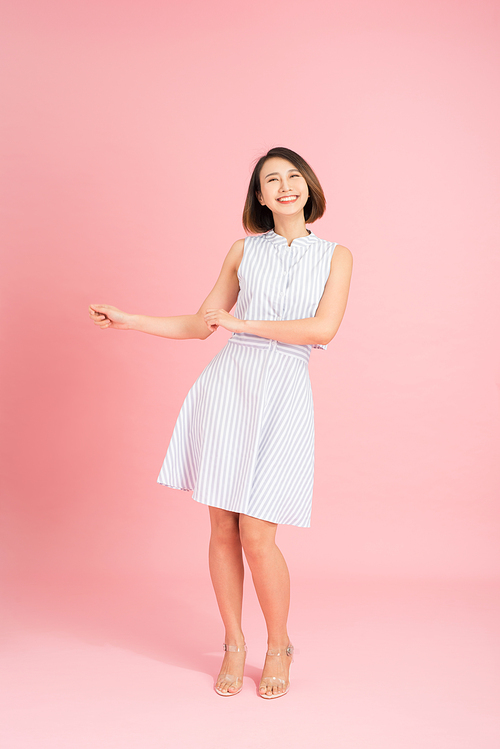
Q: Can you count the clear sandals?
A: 2